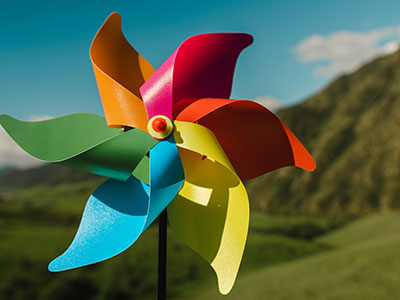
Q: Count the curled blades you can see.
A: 6